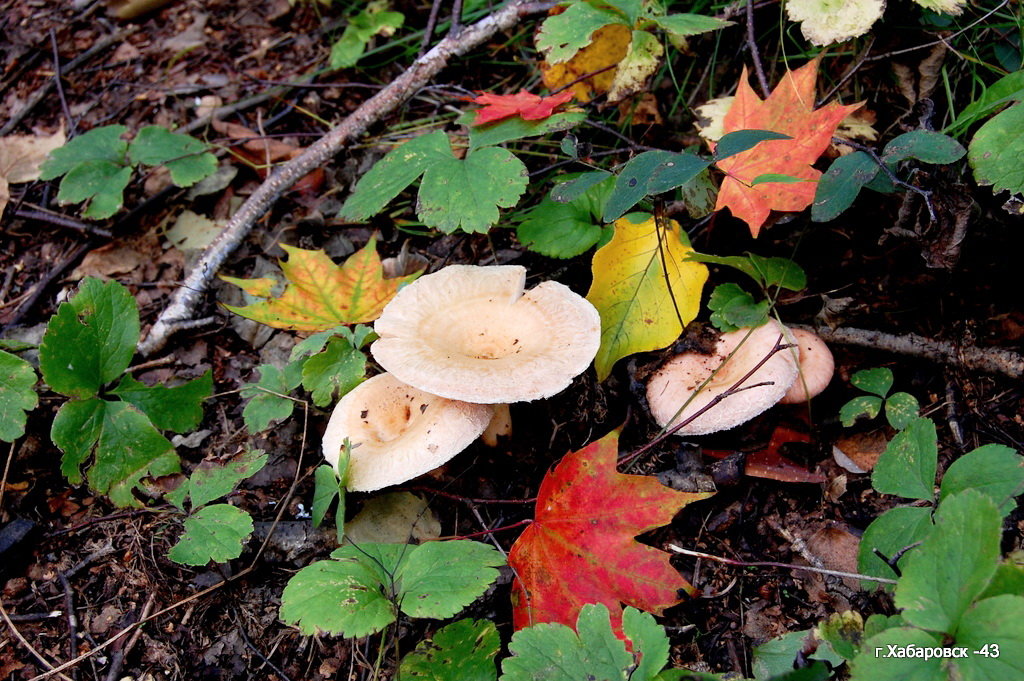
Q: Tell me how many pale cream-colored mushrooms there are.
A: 4